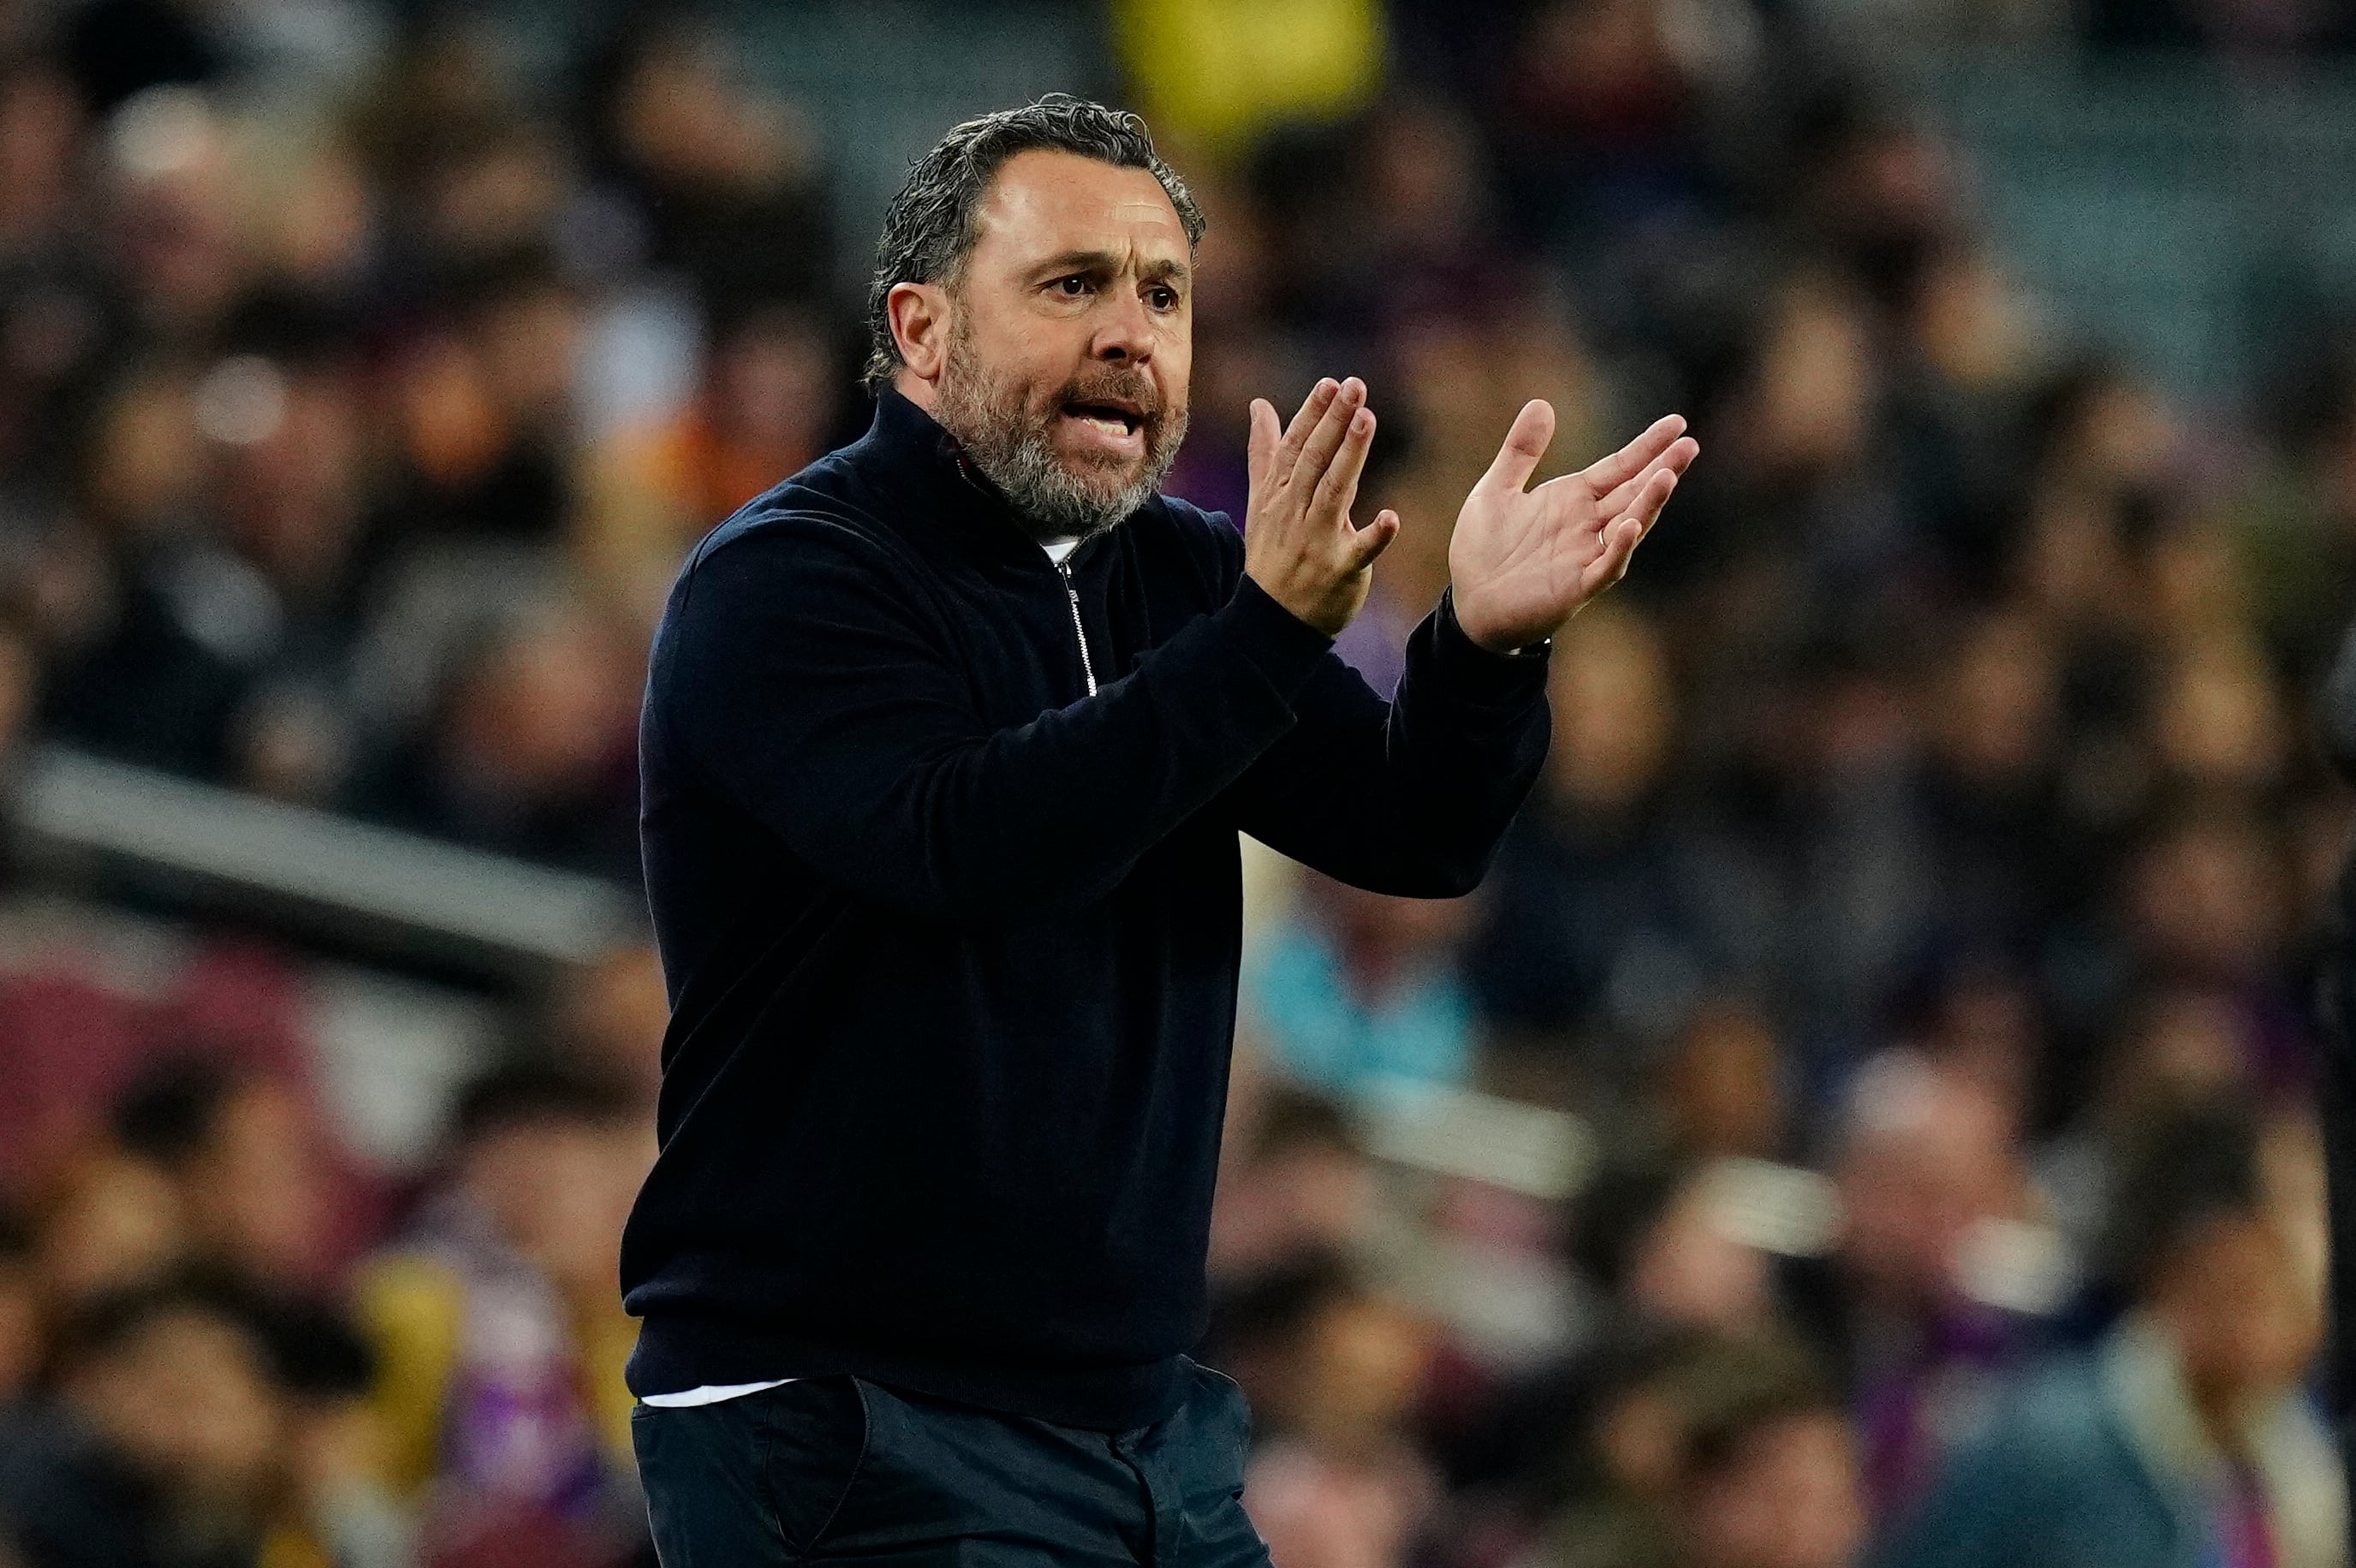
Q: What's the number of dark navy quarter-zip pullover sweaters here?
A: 1